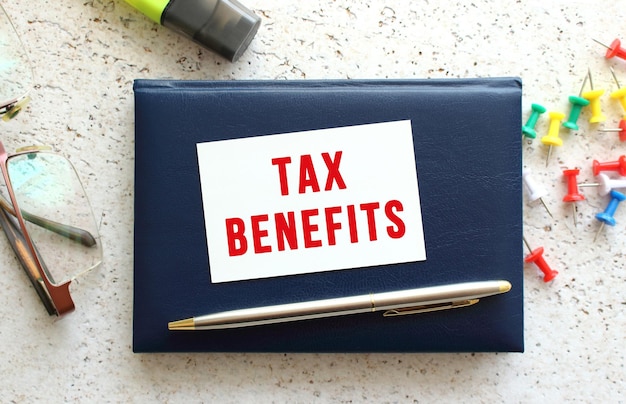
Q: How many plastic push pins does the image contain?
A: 13